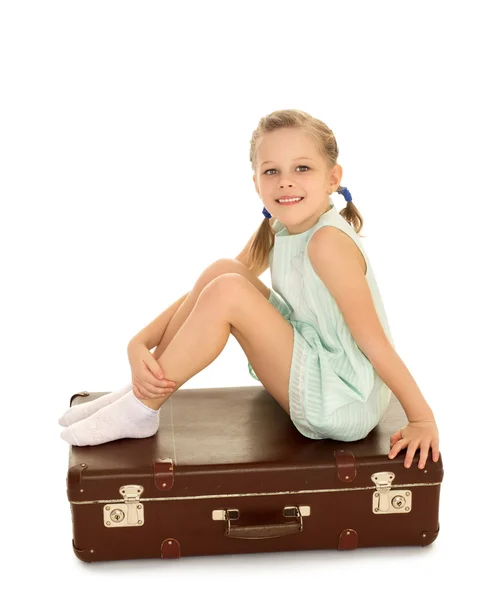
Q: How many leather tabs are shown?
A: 4